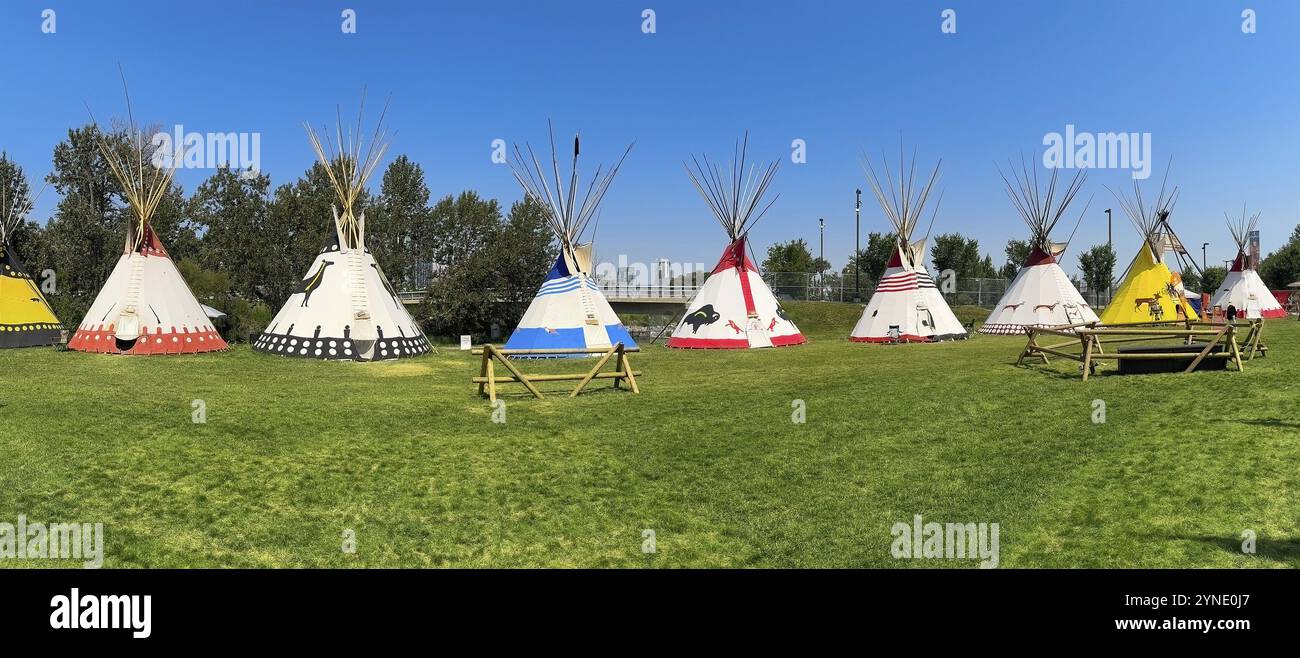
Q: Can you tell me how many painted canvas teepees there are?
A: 9